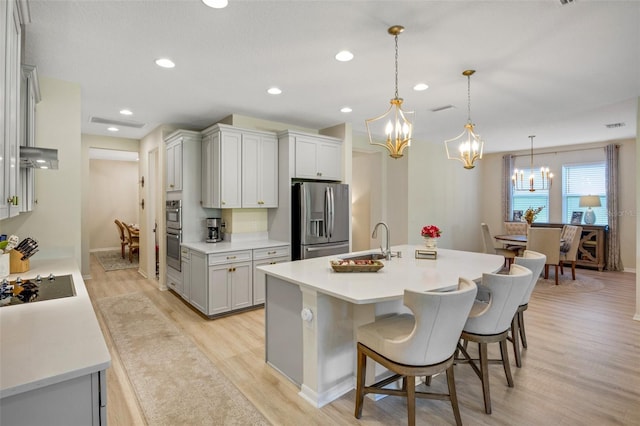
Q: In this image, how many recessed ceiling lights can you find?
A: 8